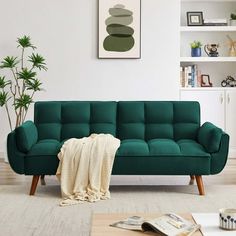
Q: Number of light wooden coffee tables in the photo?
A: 1